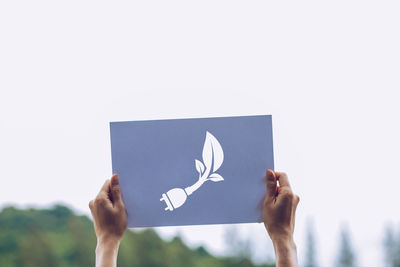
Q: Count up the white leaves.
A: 3